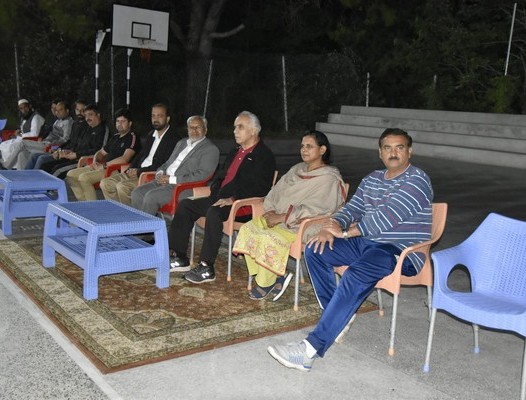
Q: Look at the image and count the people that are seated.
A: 11